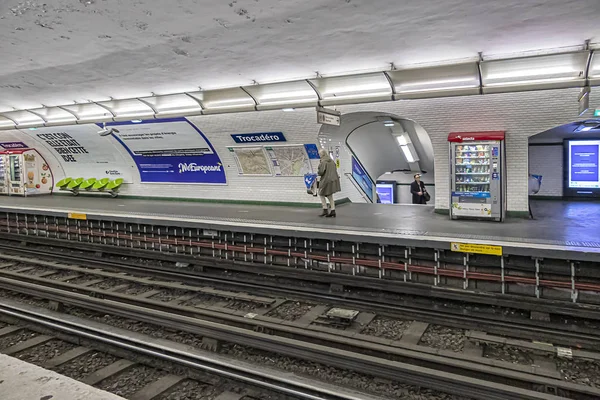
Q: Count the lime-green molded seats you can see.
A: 5